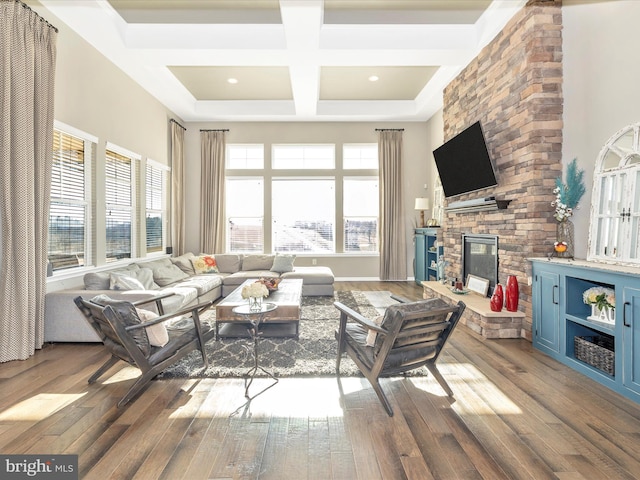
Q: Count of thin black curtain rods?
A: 4